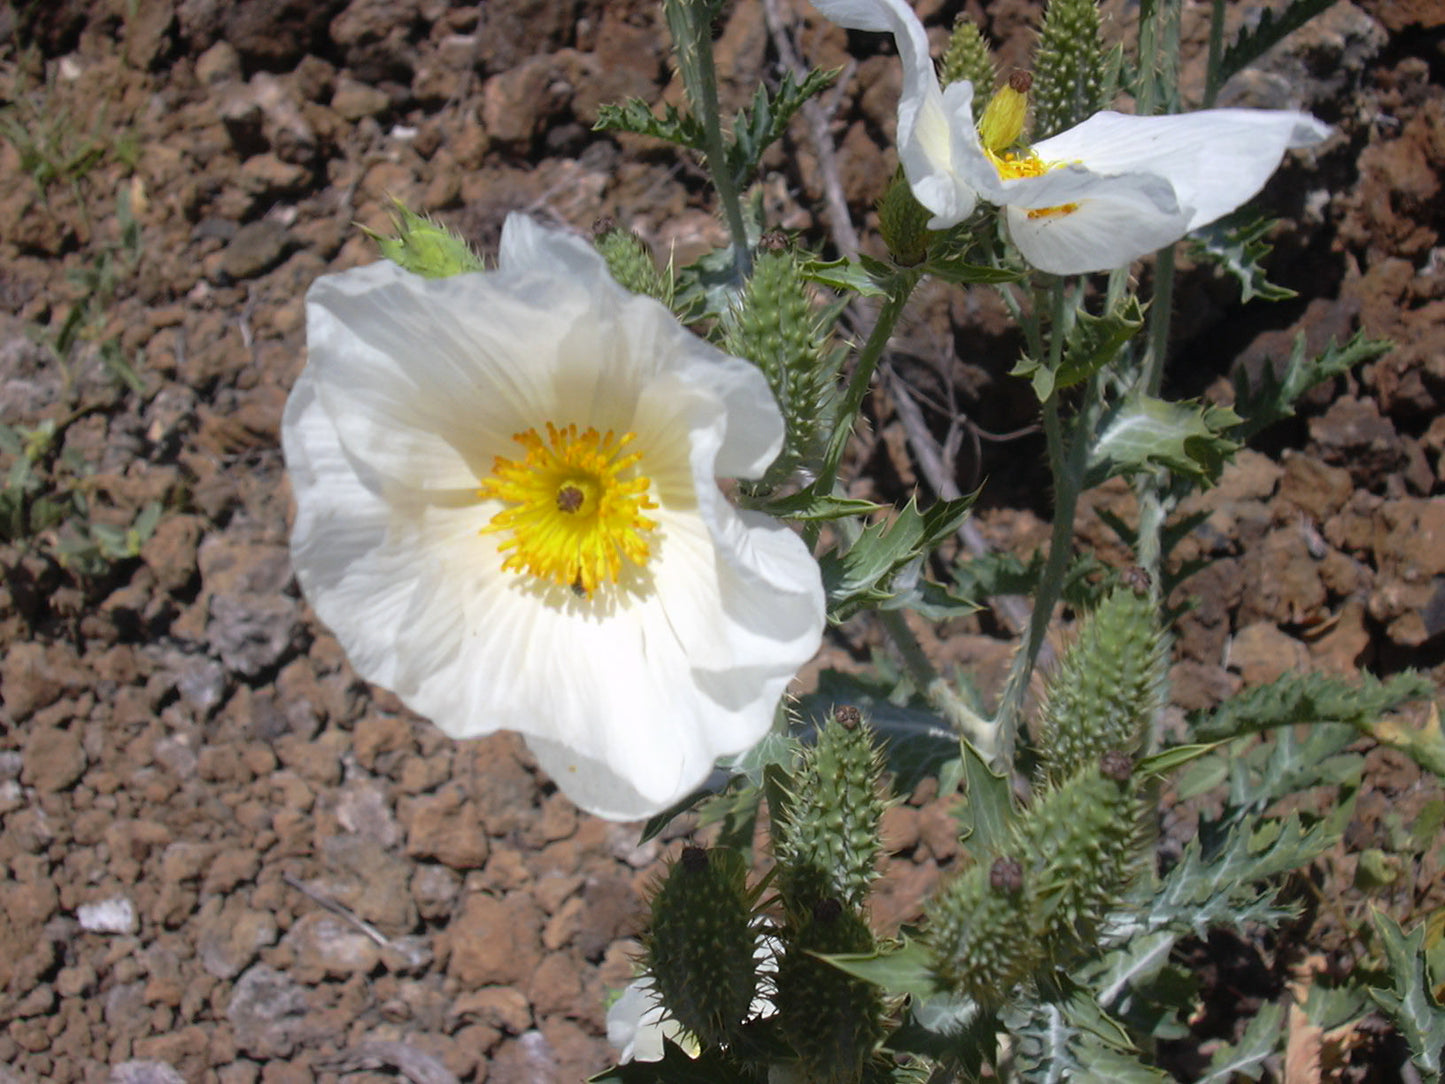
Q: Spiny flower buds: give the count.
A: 12